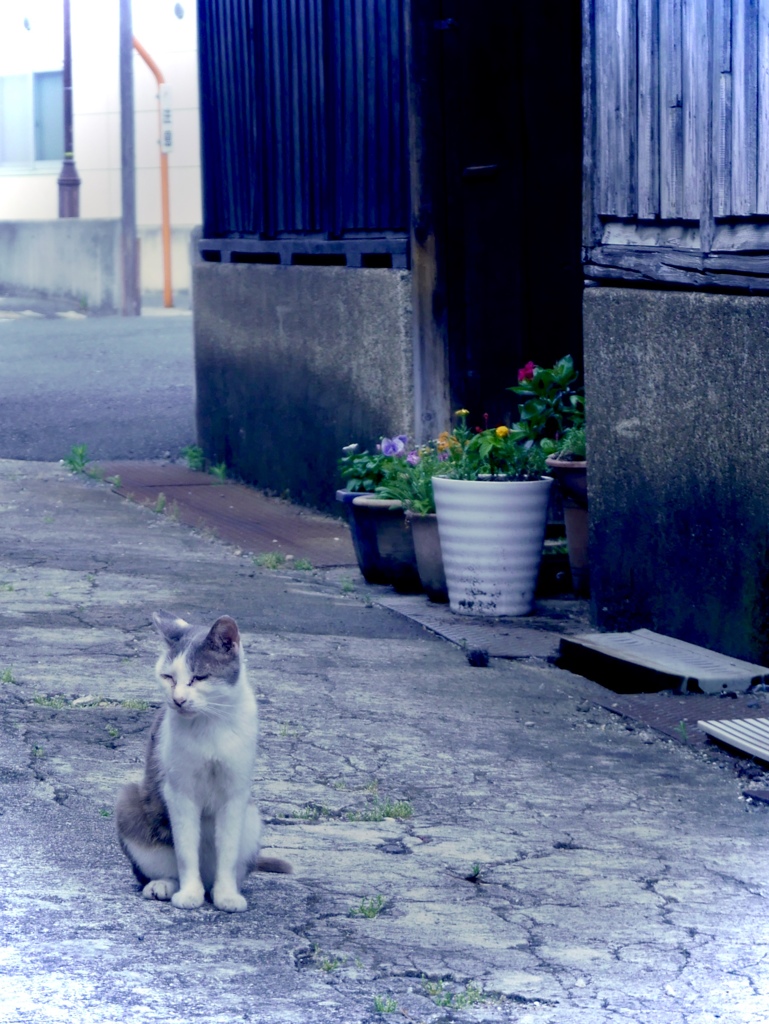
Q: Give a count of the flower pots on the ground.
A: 5